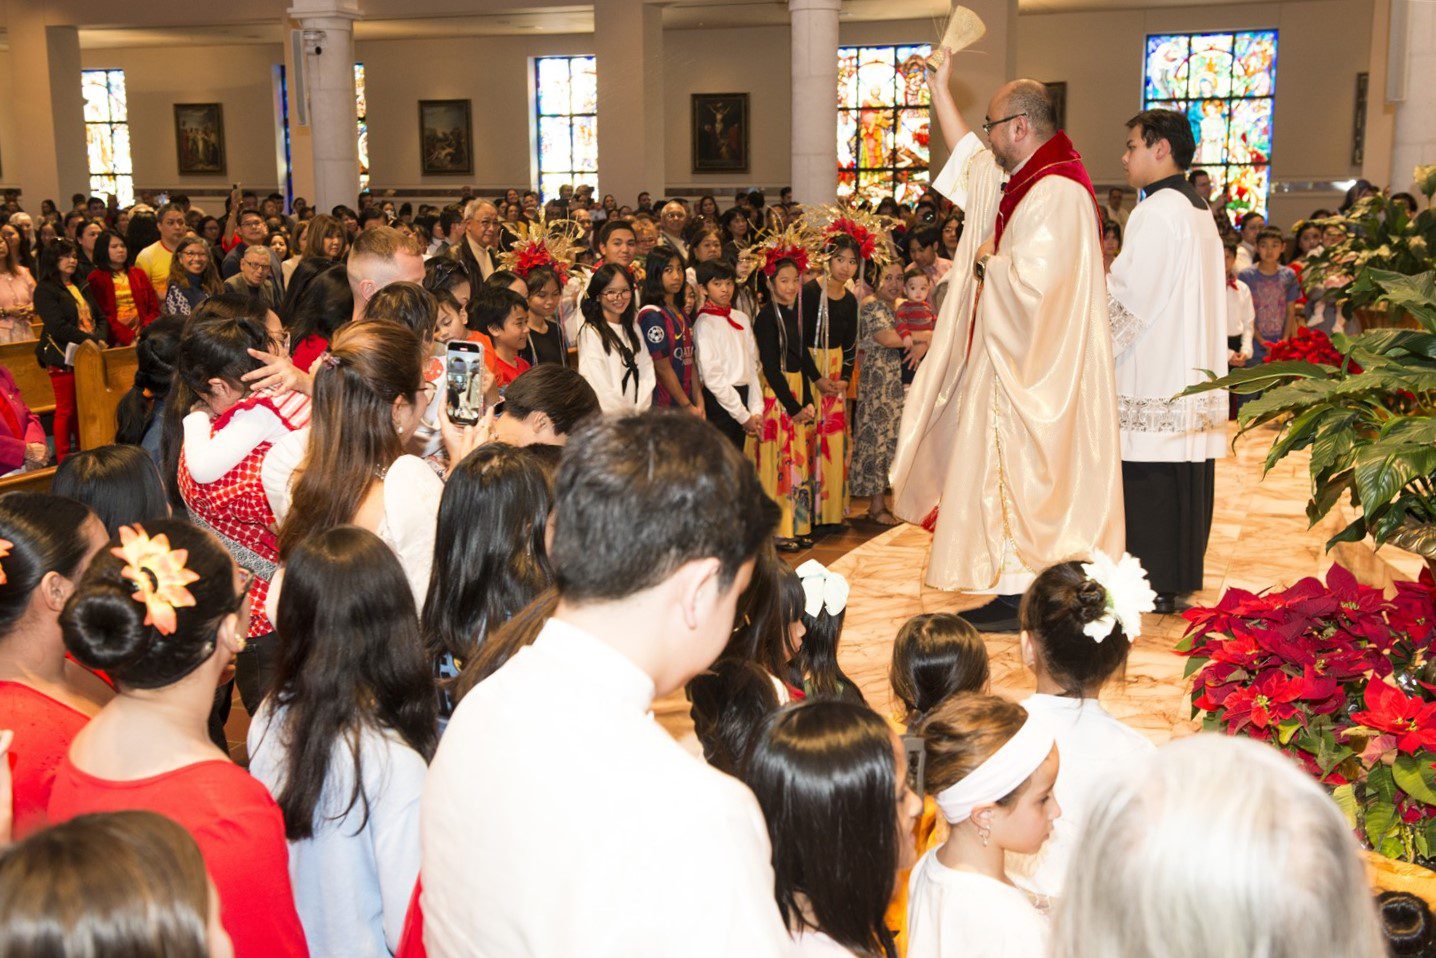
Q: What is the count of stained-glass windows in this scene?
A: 5